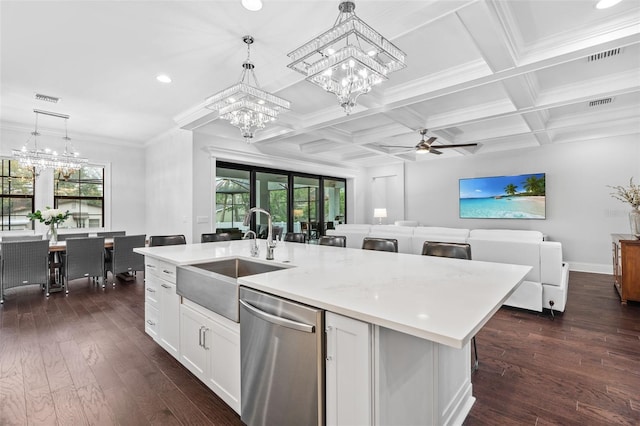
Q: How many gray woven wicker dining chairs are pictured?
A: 6